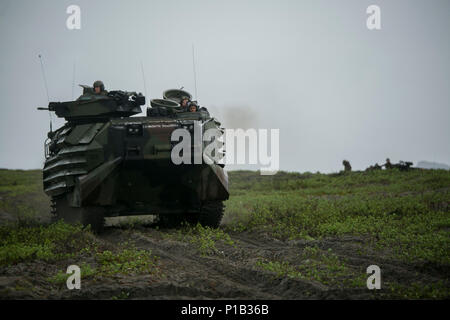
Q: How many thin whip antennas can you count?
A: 4